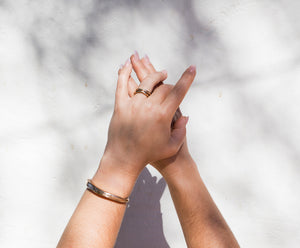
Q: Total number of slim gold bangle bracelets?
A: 1